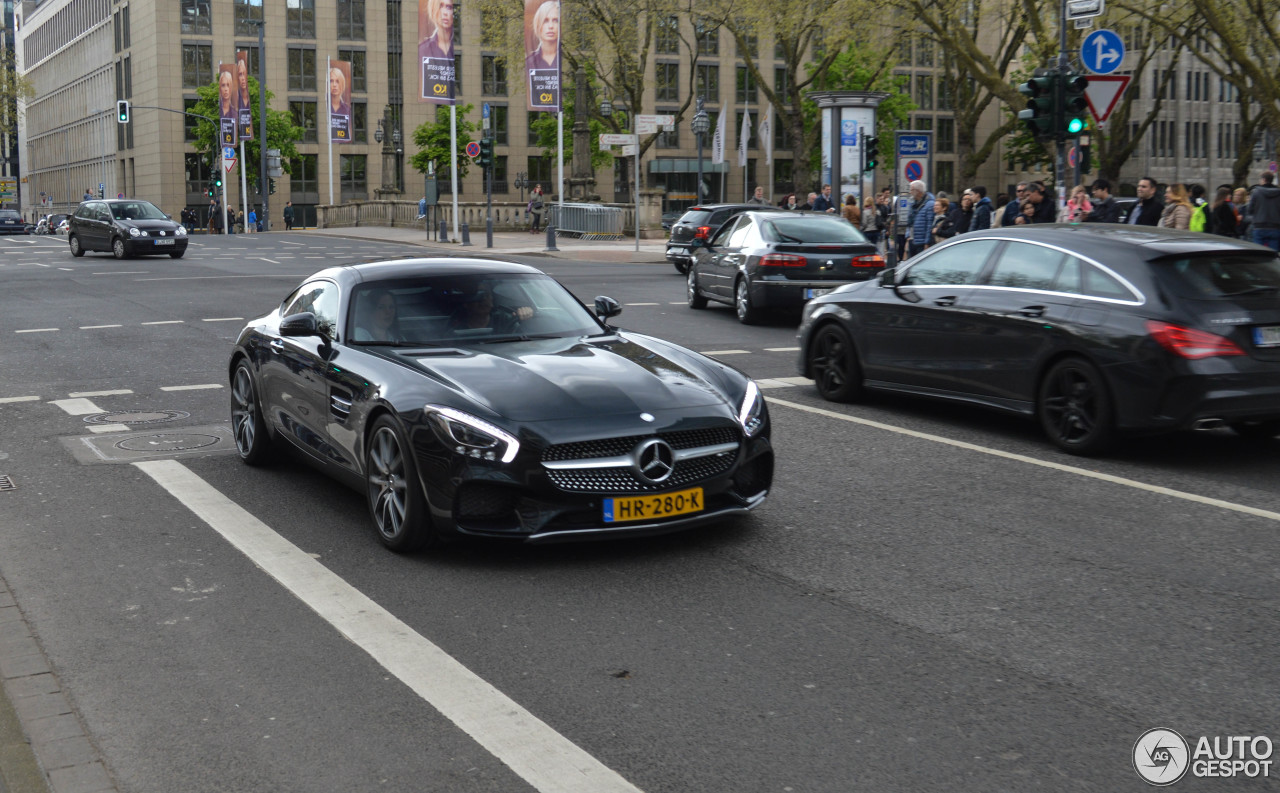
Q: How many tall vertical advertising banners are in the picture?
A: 5